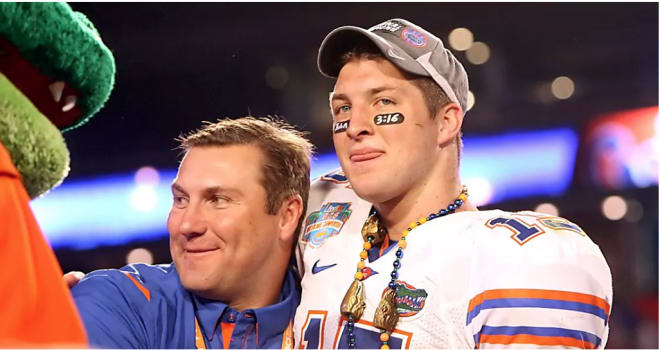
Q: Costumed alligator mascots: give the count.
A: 1